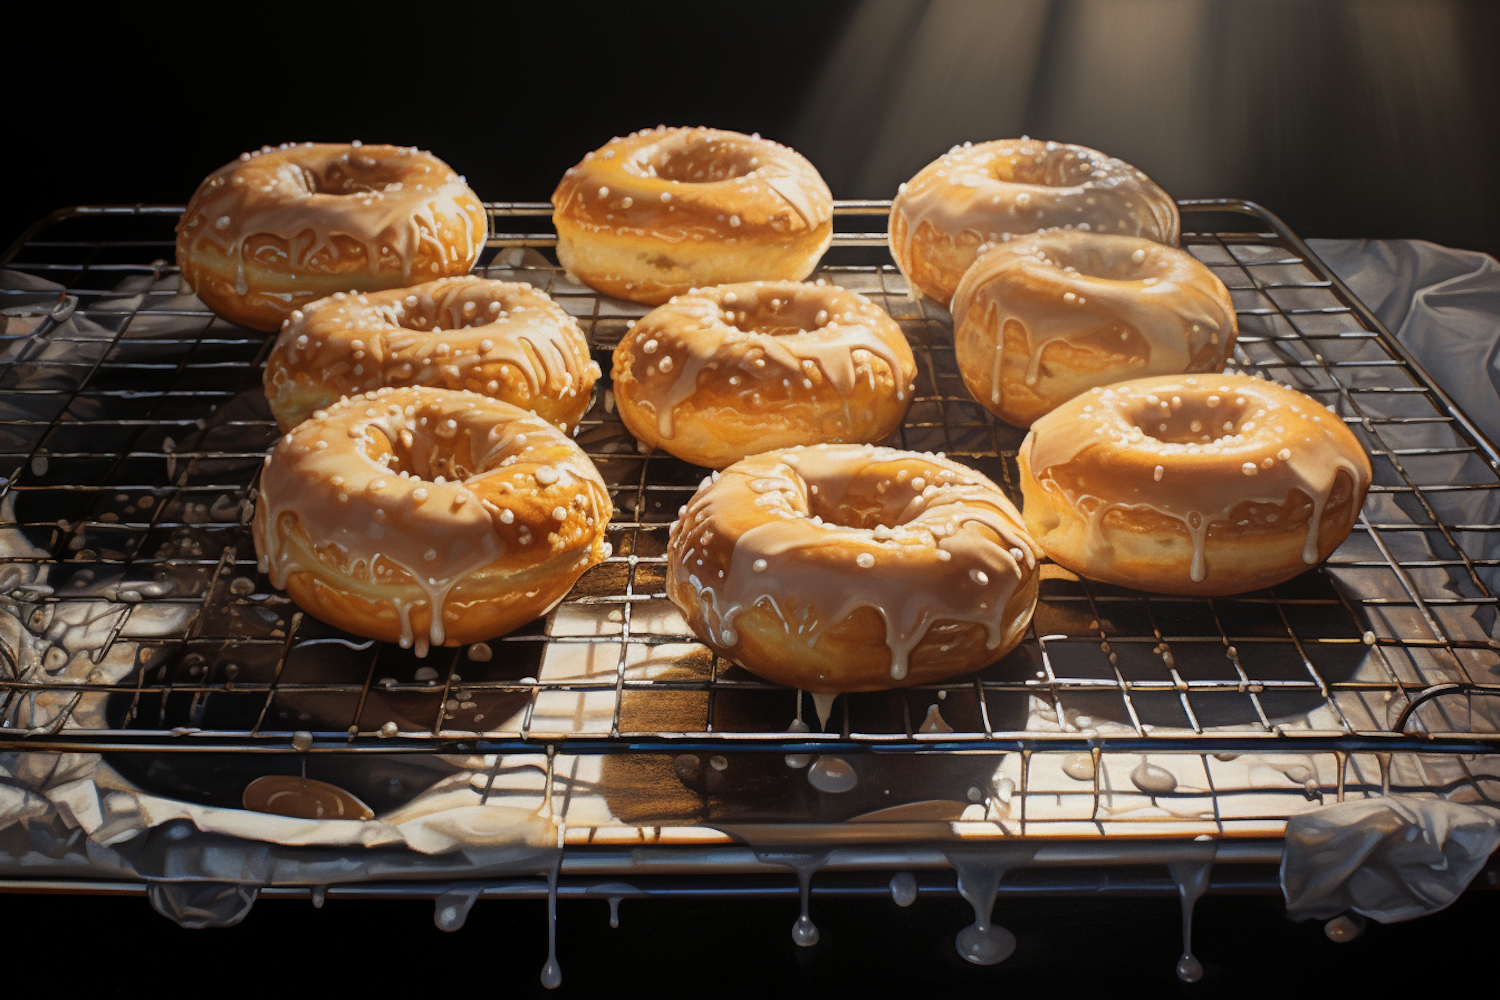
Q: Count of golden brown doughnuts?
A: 9